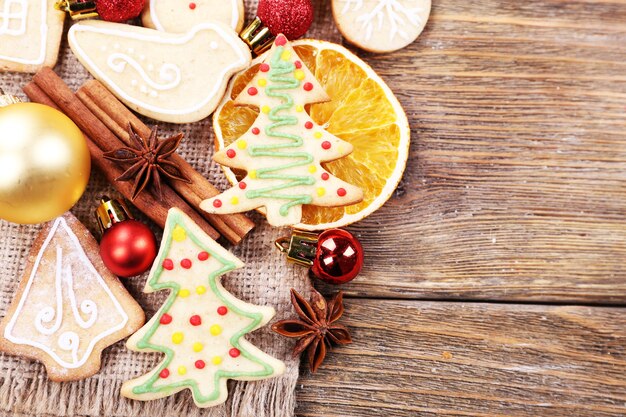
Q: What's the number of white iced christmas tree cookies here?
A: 1